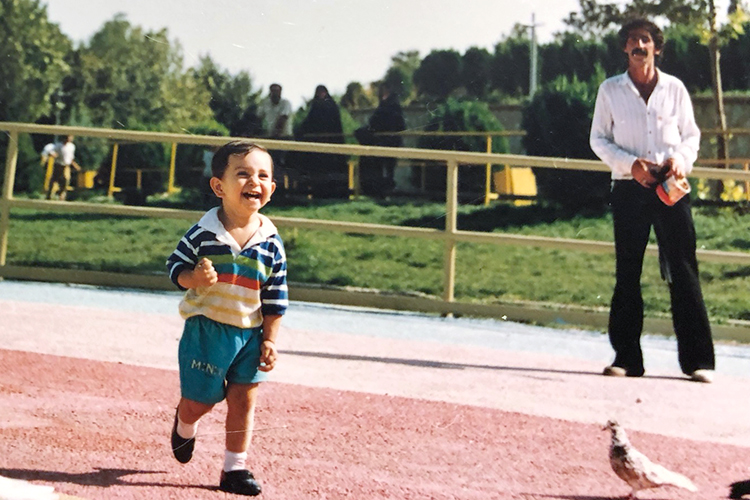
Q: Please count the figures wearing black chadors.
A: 2